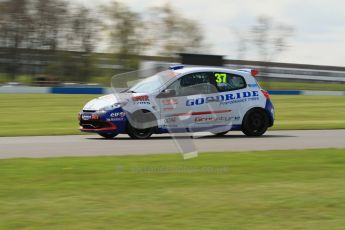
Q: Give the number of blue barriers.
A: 2